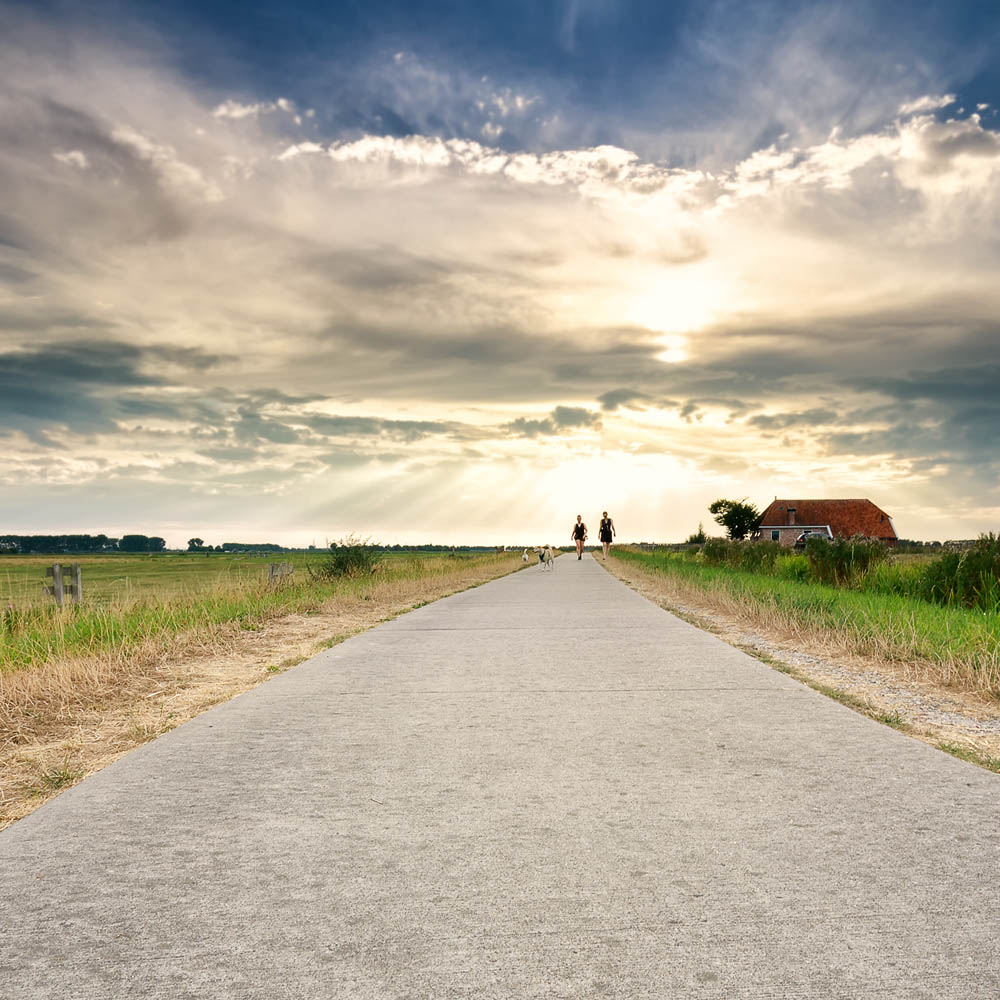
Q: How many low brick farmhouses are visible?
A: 1